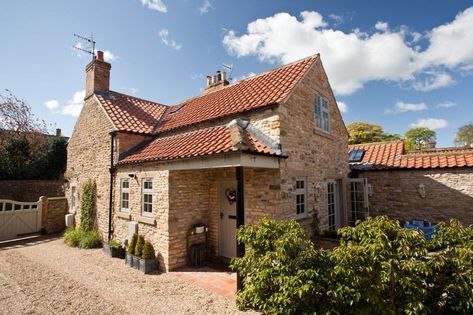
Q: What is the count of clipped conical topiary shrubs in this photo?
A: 3